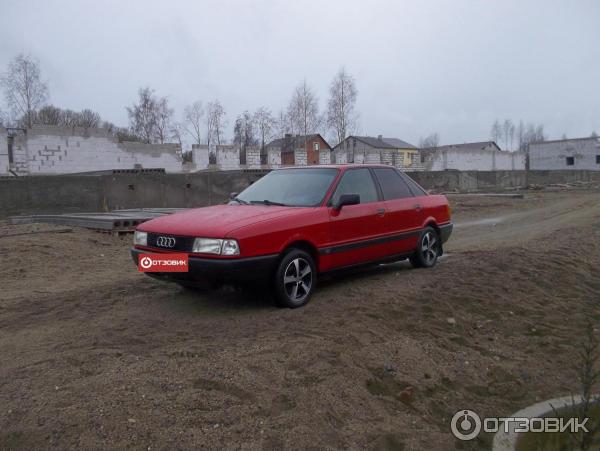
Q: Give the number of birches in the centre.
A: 2